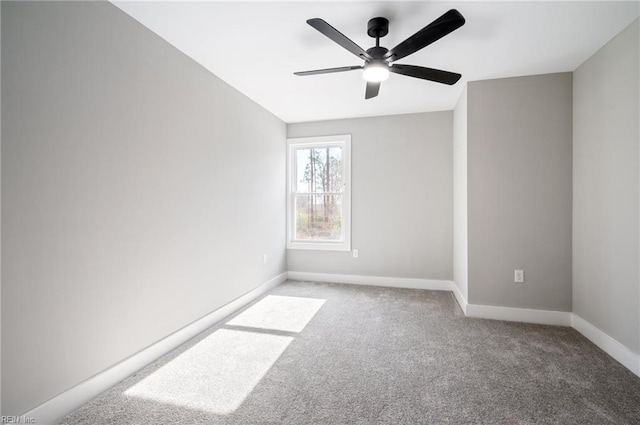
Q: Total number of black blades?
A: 5